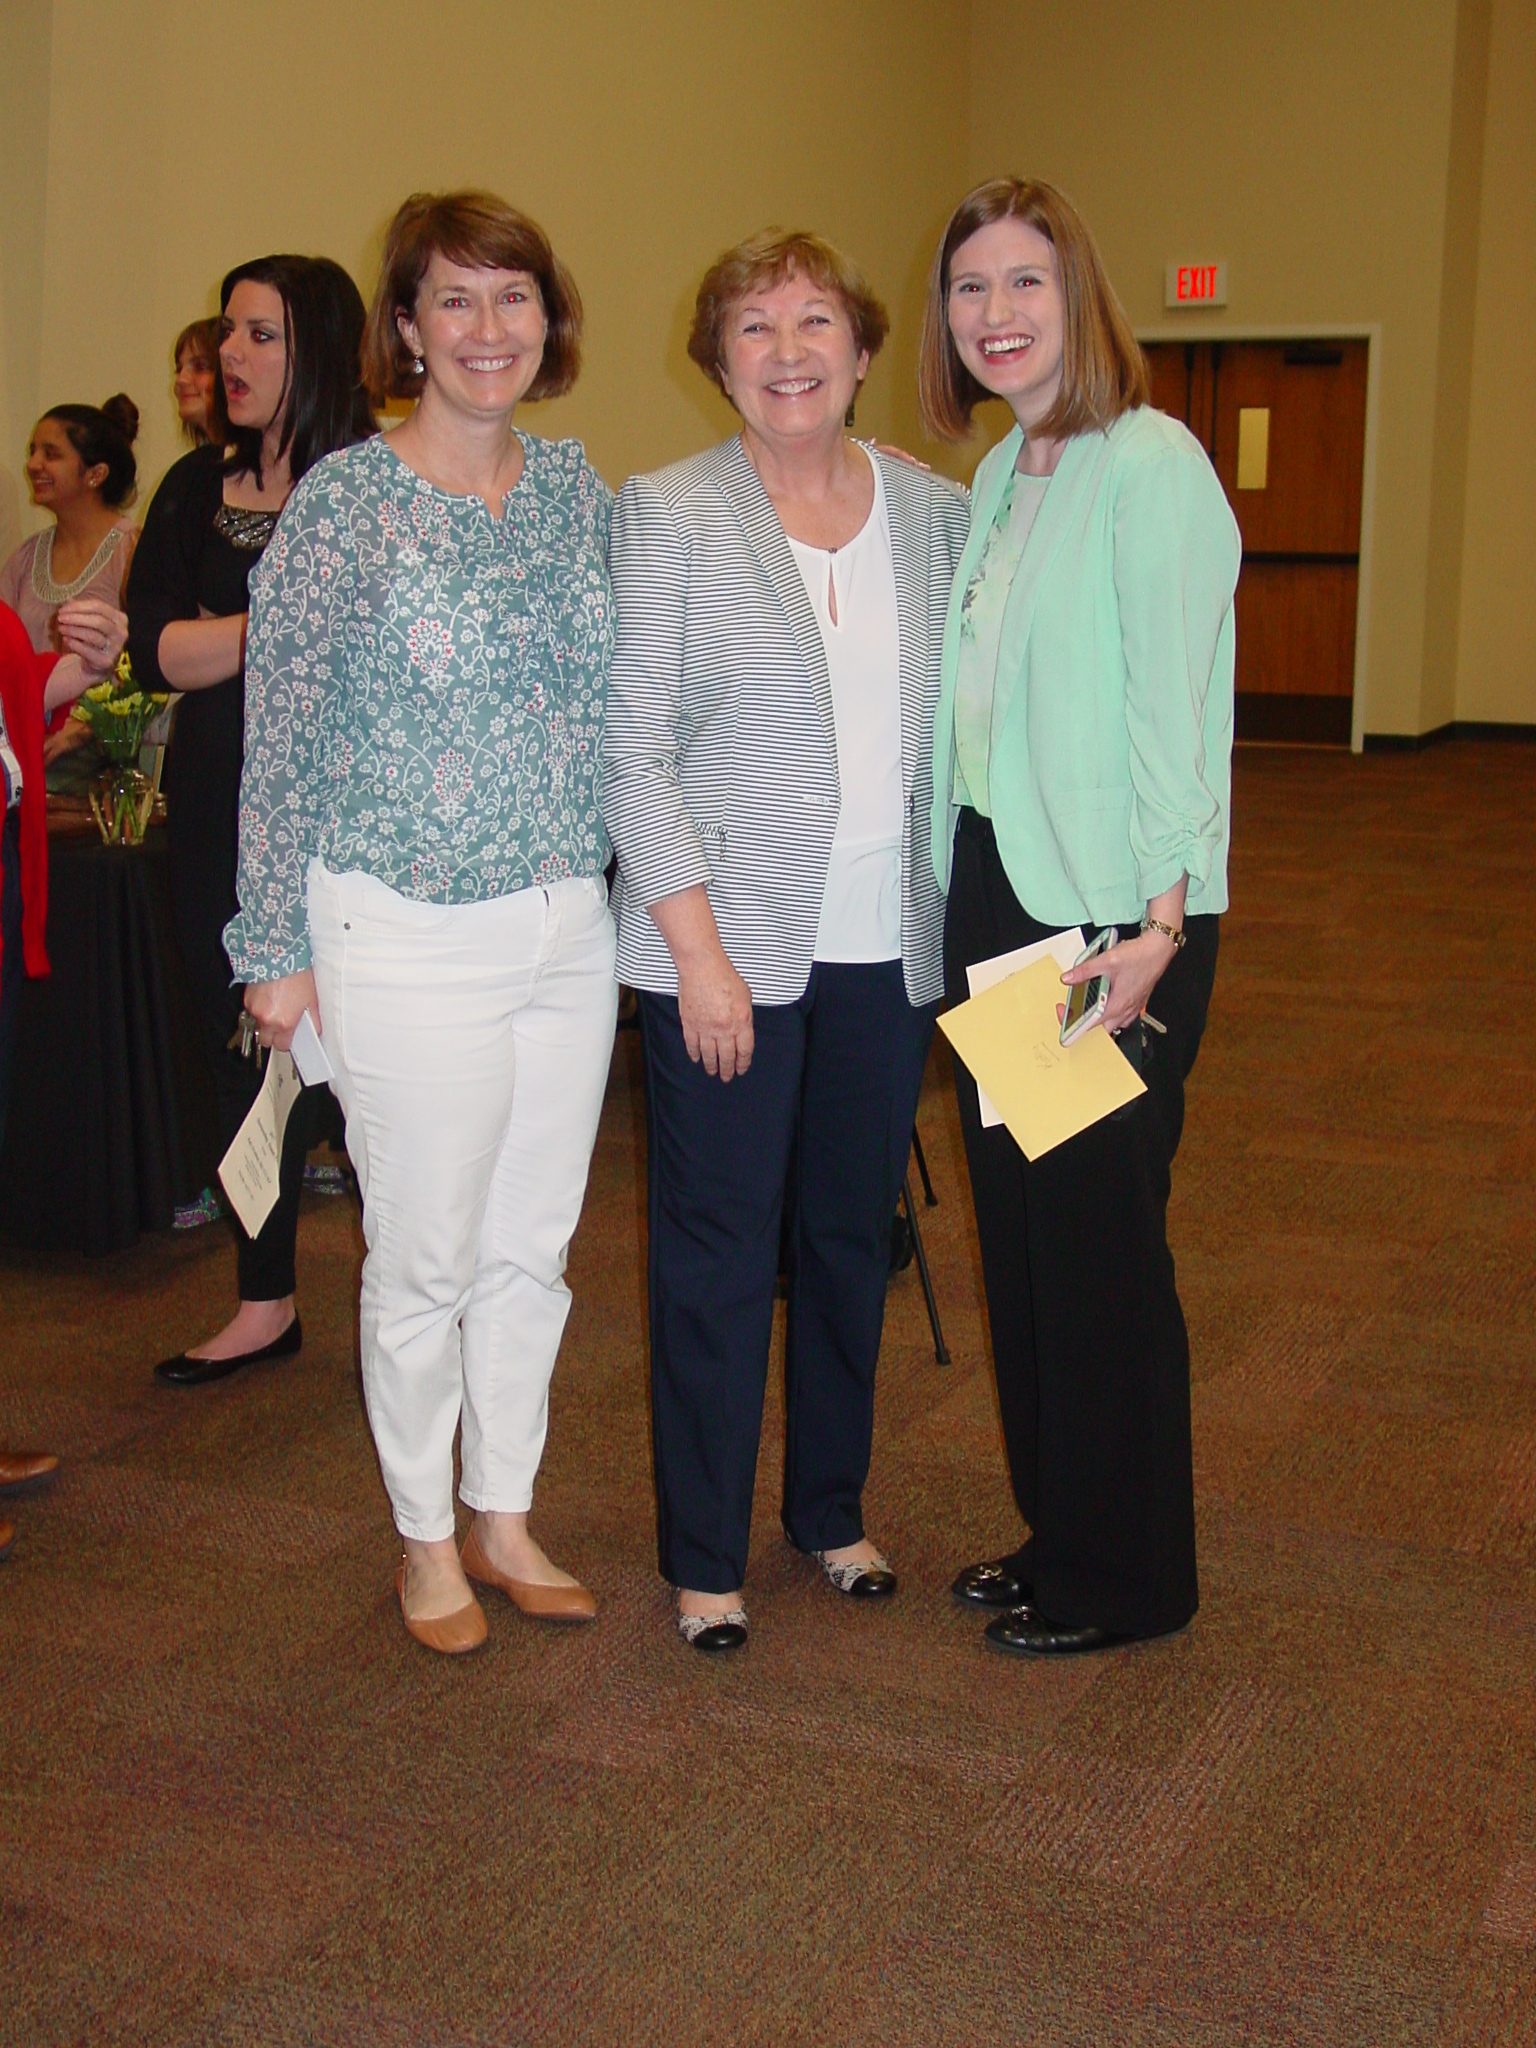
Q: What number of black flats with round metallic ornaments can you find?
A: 2